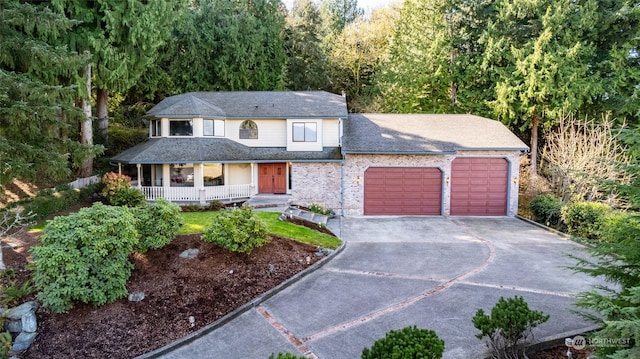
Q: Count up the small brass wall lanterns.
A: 3